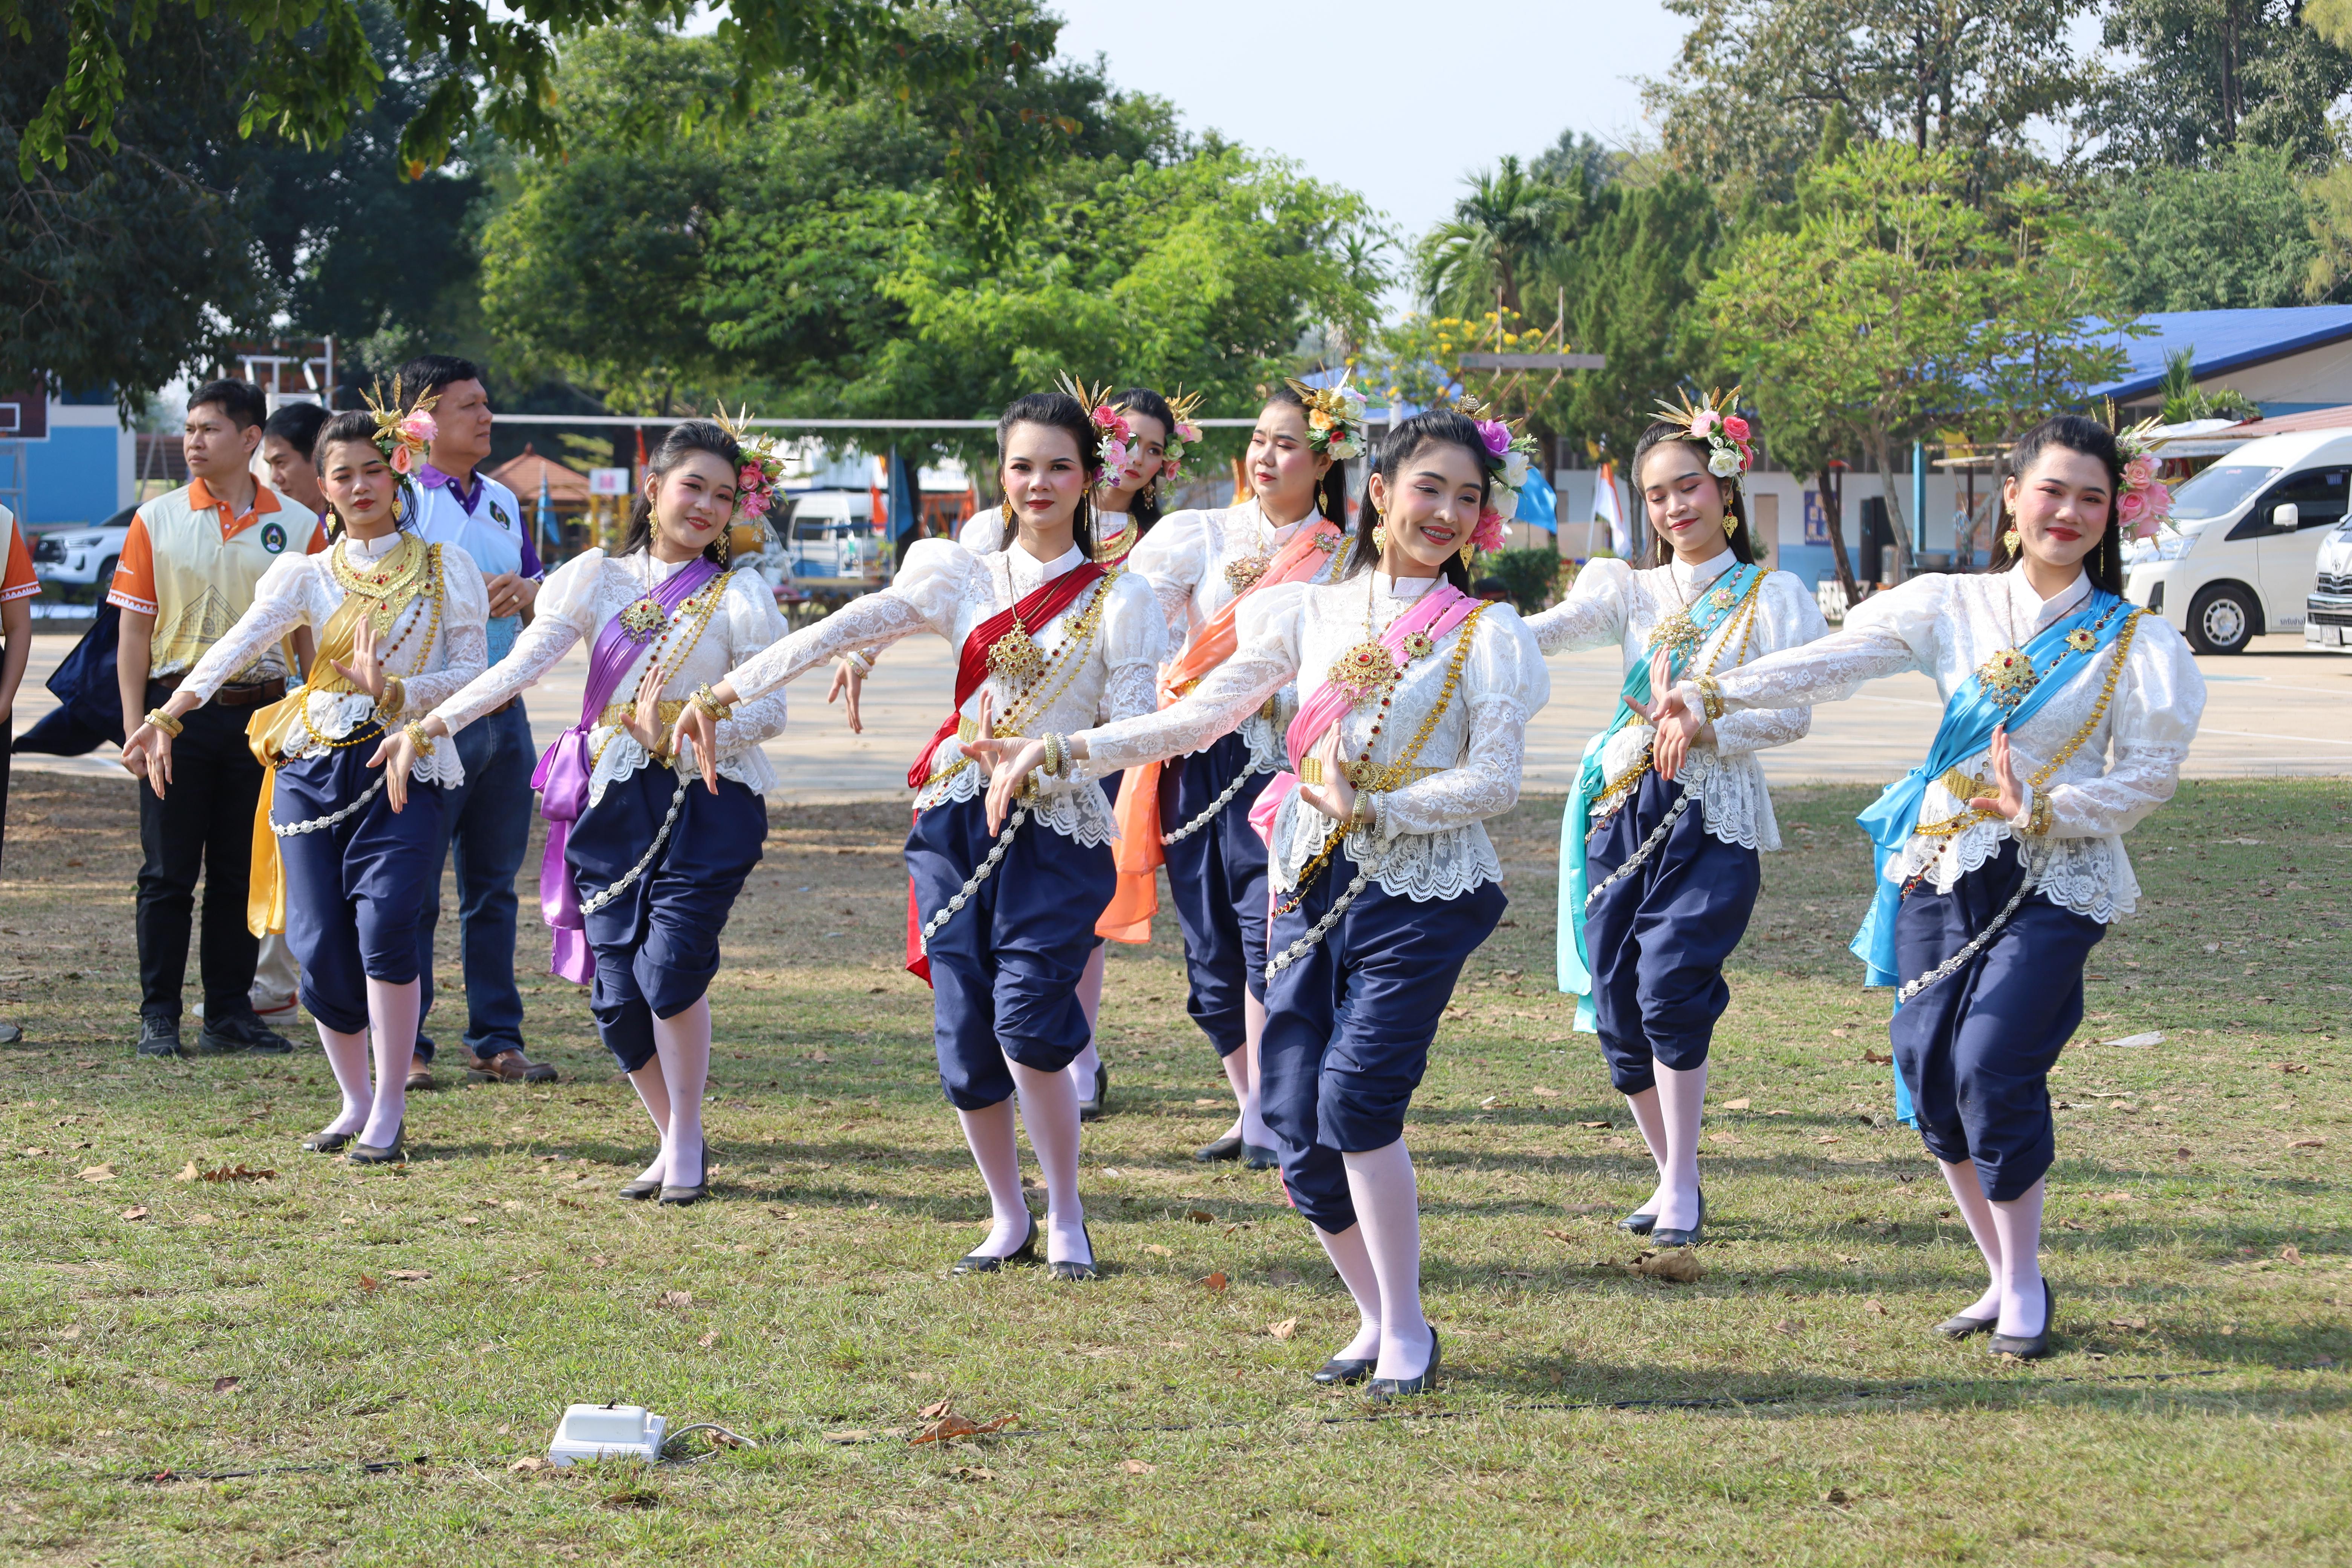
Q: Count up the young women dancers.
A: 8